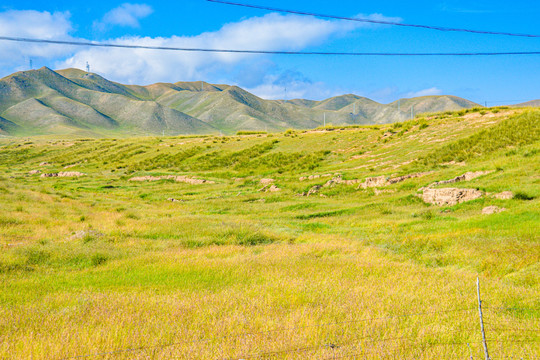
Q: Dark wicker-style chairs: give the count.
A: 0